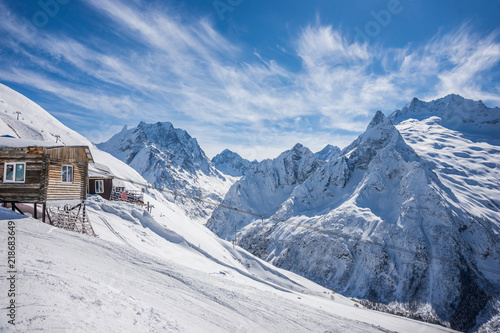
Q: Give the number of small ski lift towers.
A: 2